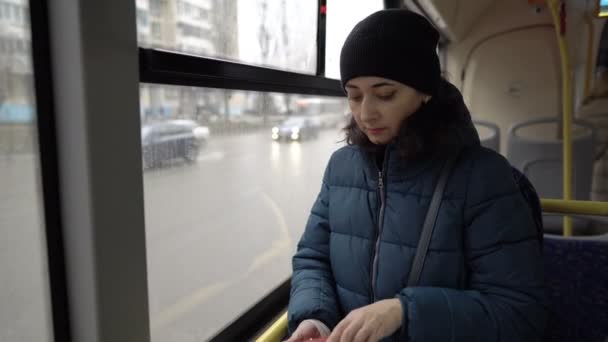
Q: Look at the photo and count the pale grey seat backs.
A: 2